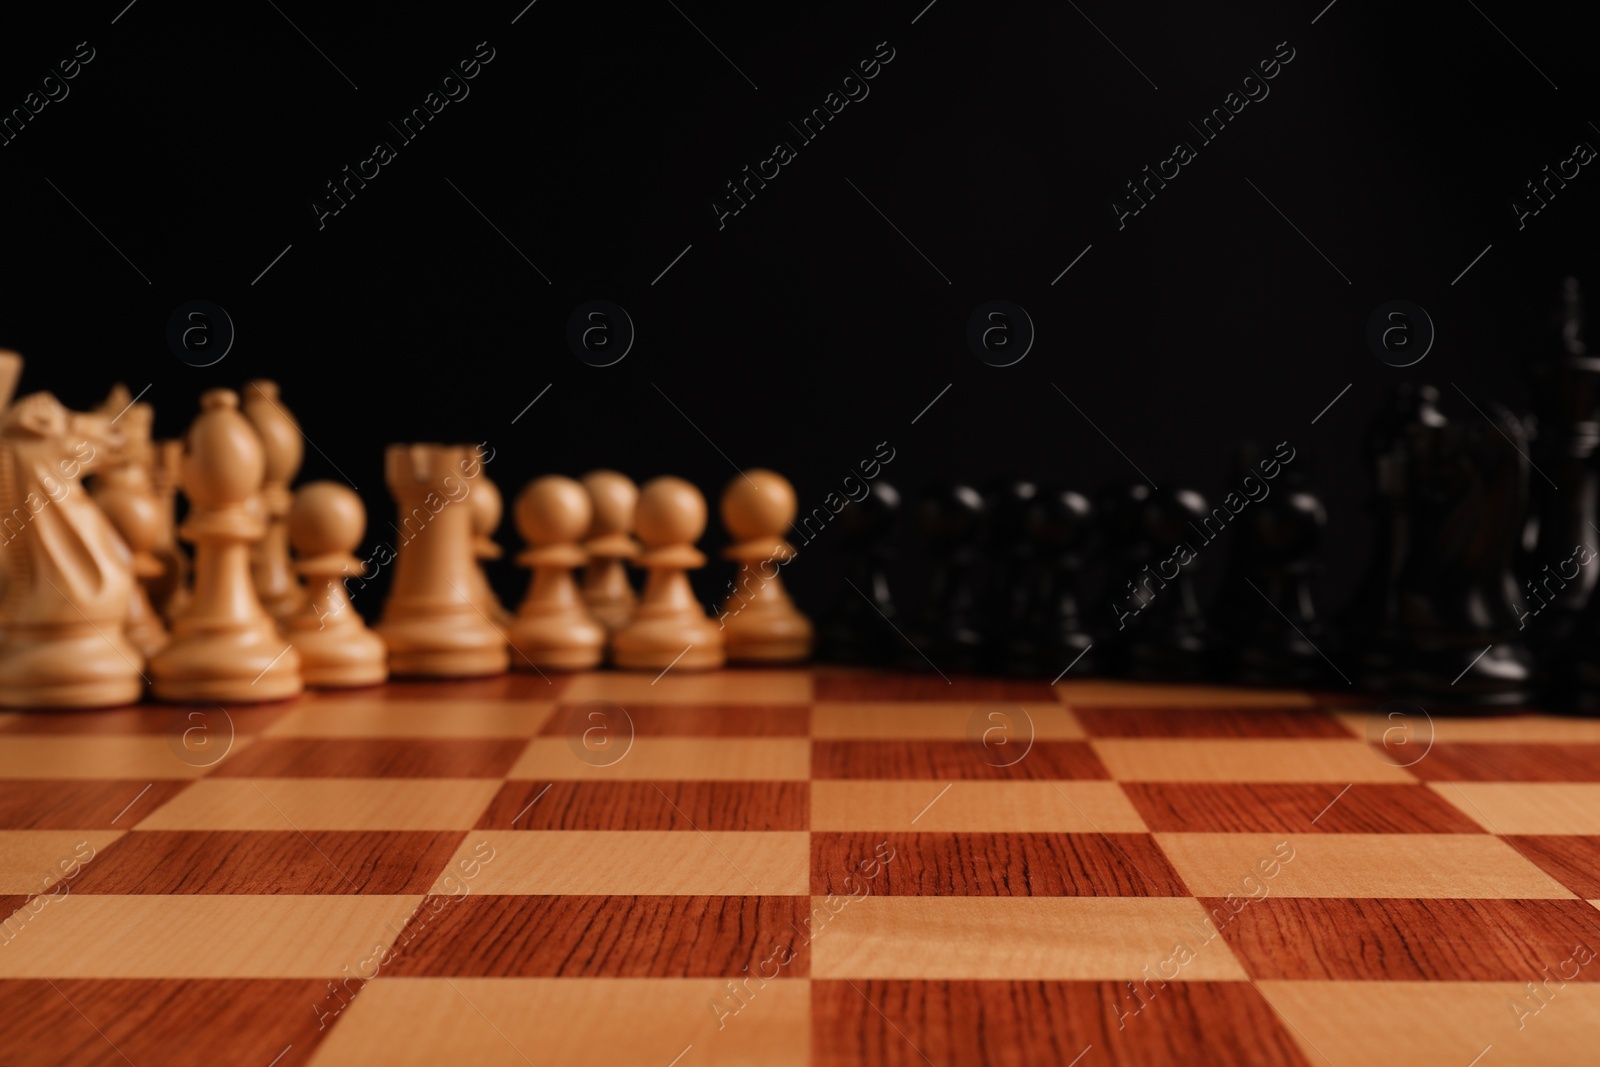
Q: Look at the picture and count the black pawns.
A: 7